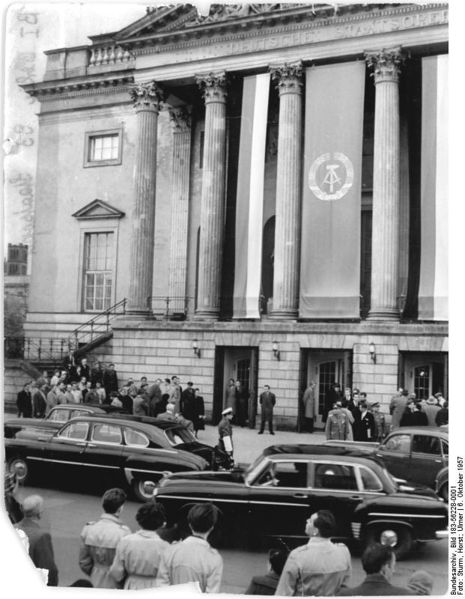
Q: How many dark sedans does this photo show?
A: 4